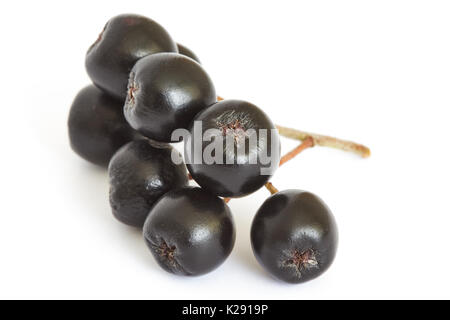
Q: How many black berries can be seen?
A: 8